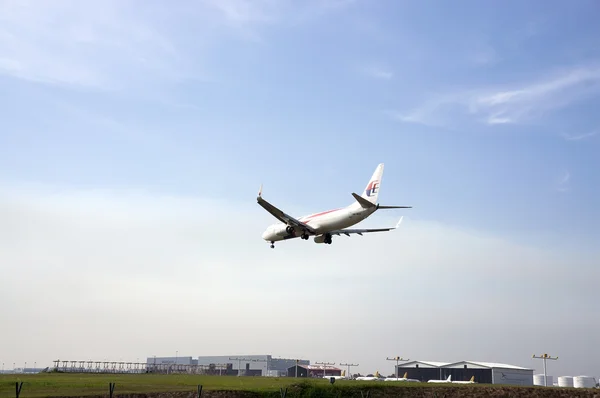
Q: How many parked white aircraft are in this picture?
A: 5